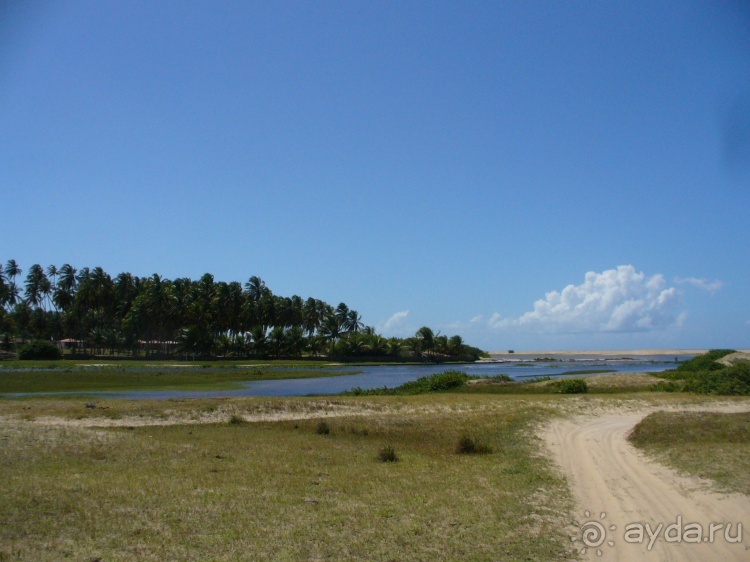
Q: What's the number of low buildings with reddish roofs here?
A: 2